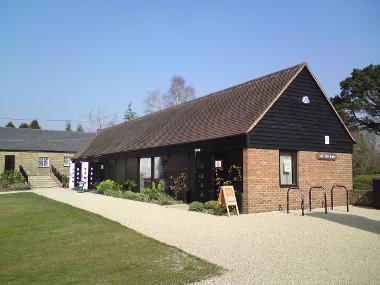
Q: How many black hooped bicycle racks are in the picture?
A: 3